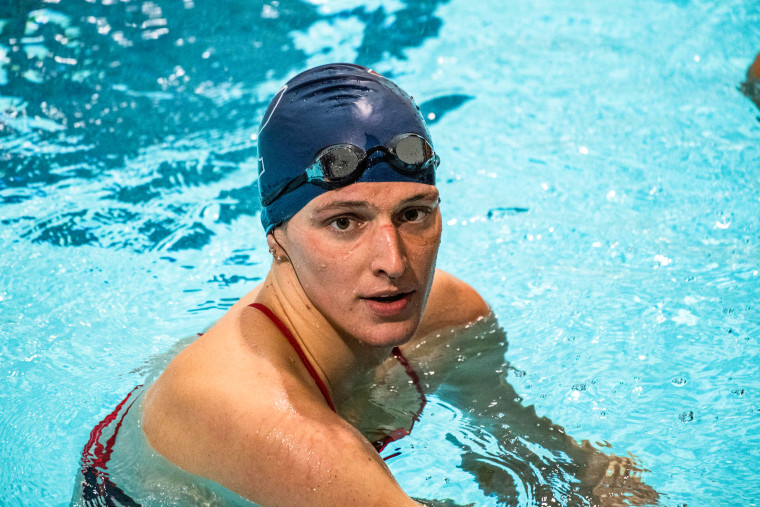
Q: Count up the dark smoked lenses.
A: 2